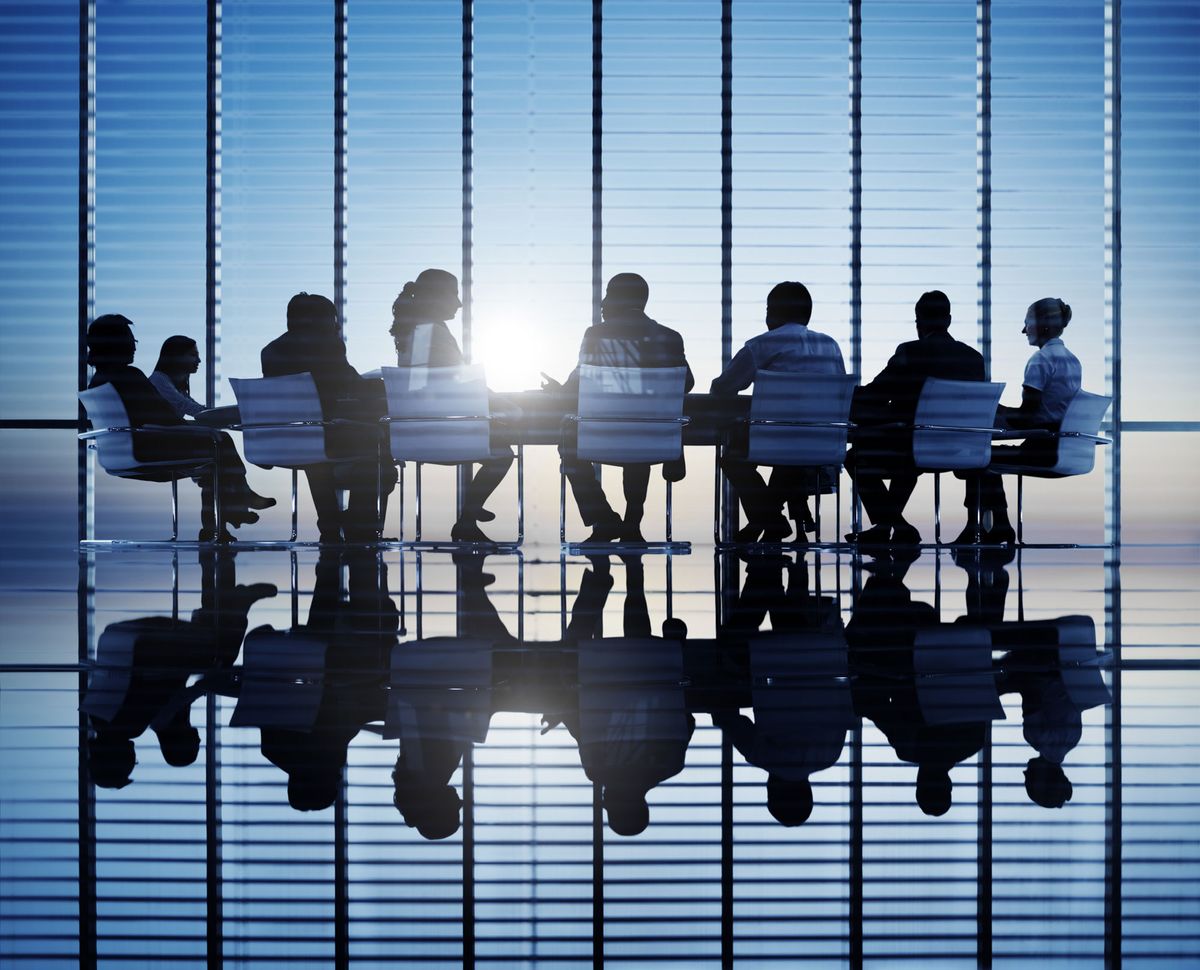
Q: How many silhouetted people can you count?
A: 8